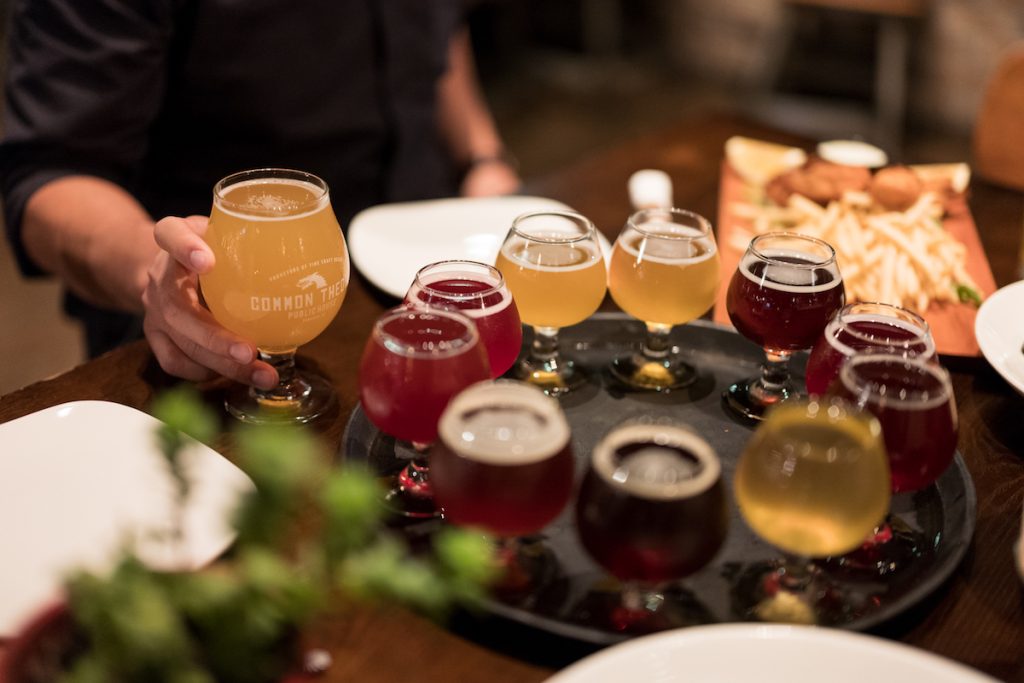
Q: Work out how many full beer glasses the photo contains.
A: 11